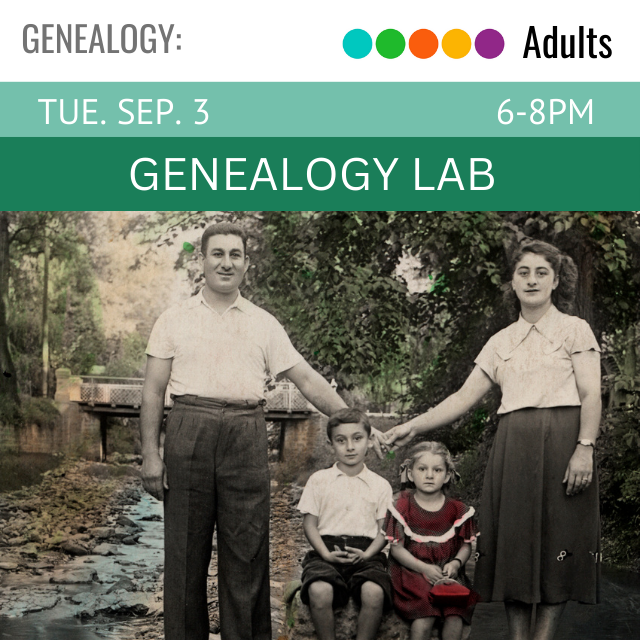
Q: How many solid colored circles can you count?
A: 5